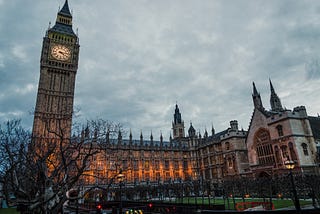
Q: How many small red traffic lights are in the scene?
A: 2